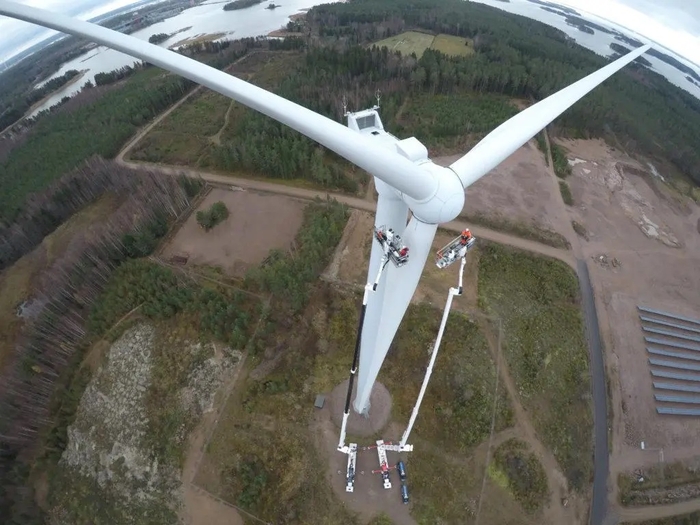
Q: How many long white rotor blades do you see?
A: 3